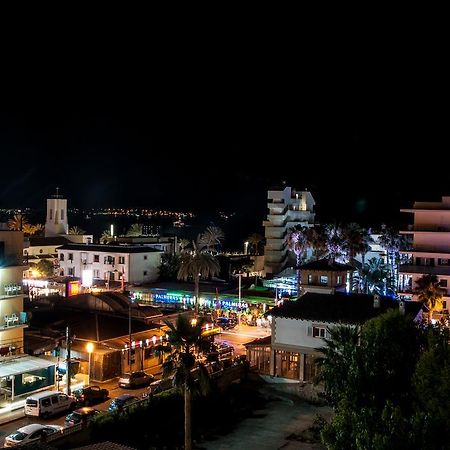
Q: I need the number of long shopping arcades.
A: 1